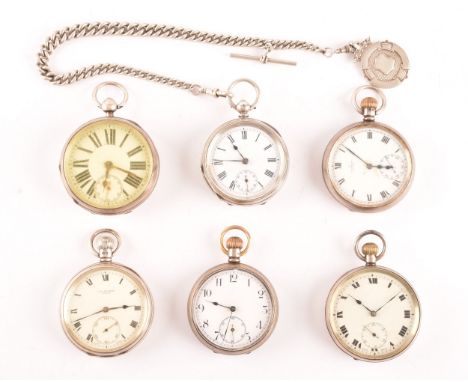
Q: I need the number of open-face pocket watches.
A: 6